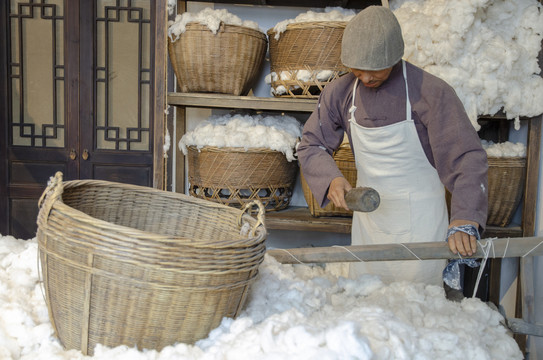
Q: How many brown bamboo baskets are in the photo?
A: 6